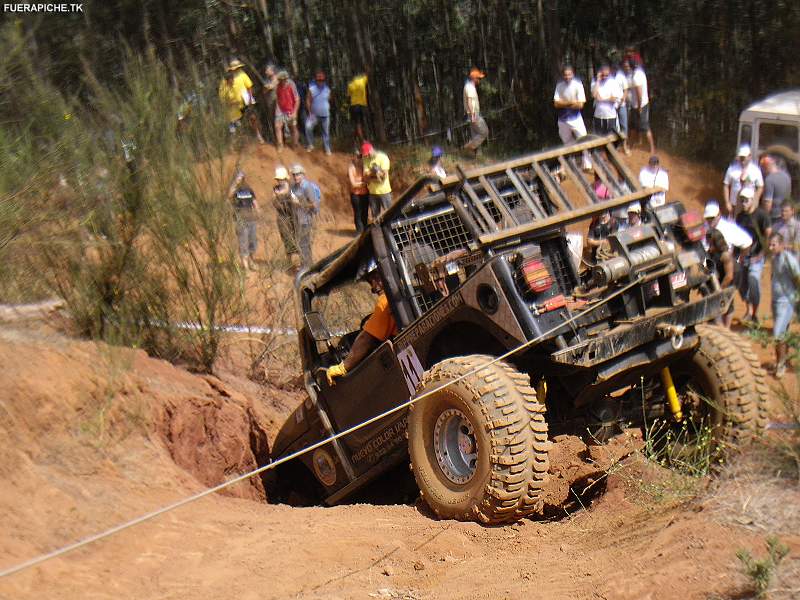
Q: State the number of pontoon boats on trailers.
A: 0